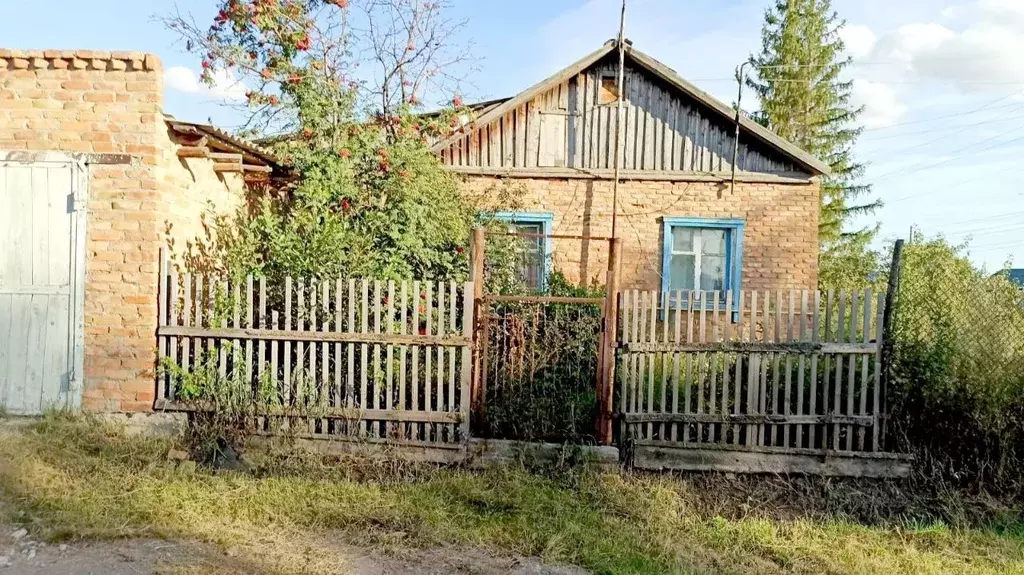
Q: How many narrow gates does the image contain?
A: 1